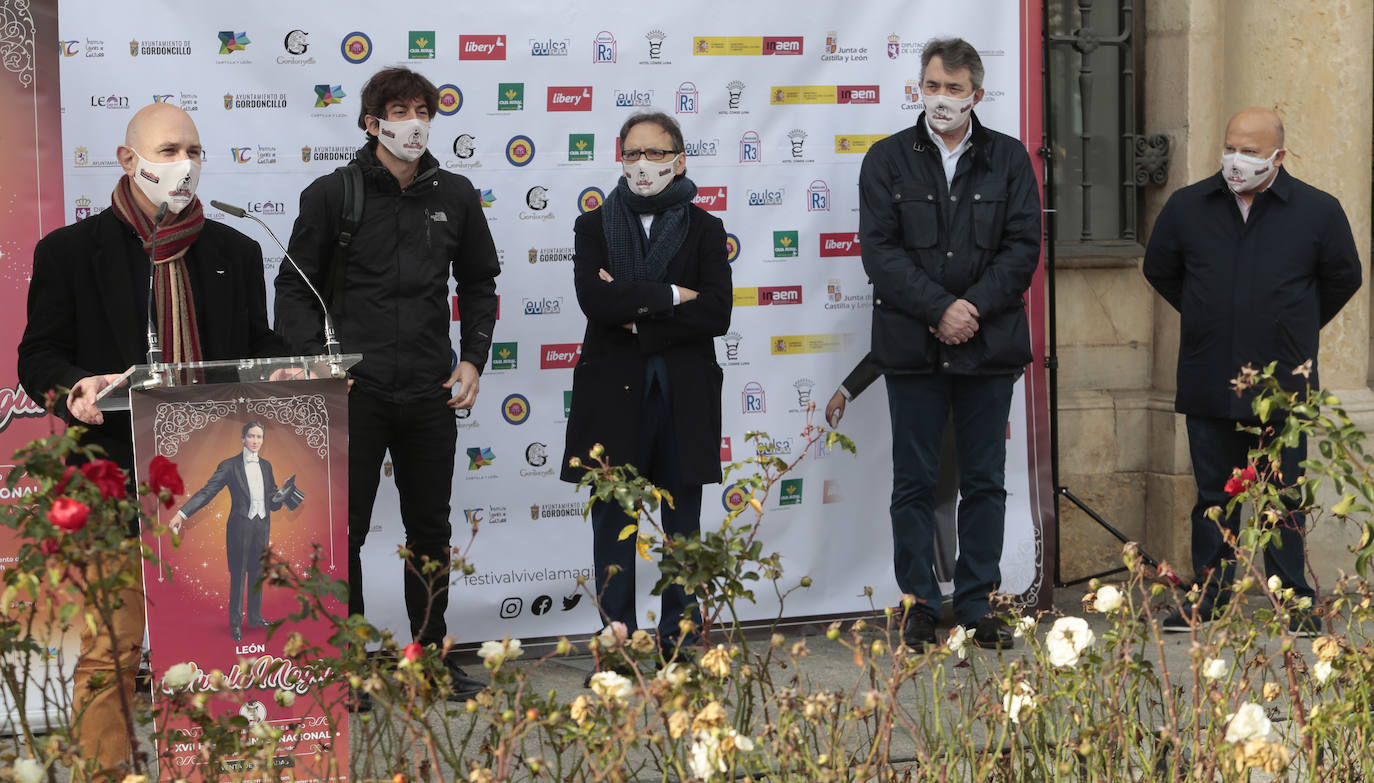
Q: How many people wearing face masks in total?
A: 5